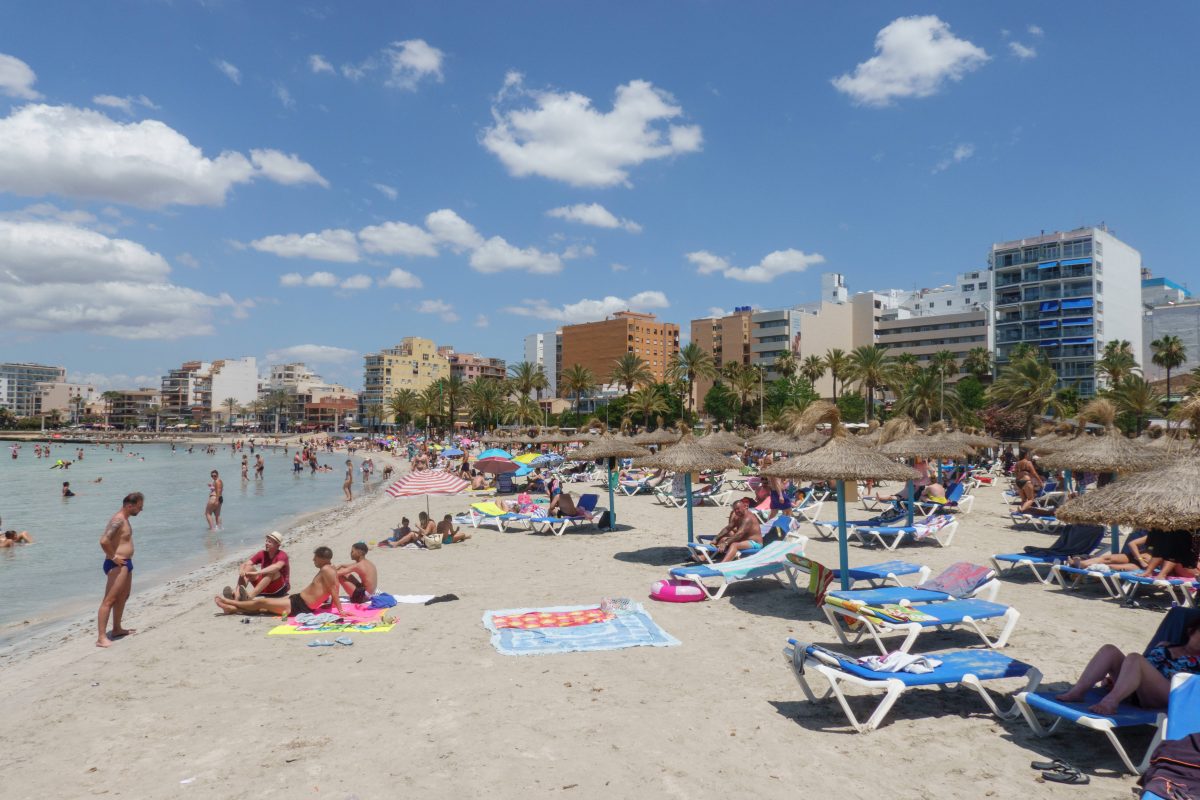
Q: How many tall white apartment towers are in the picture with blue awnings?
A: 1